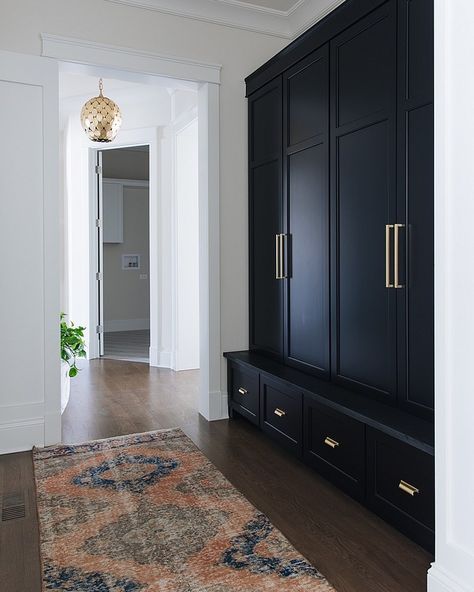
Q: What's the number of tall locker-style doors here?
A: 4